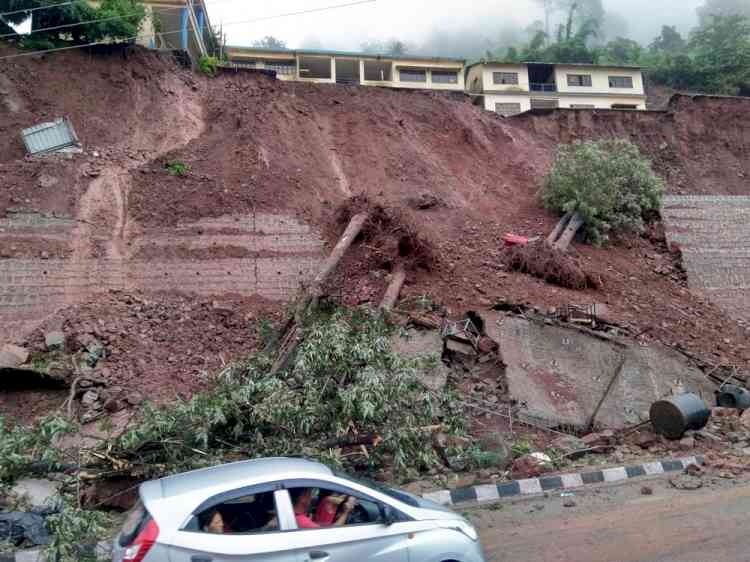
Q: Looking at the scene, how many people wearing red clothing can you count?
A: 2